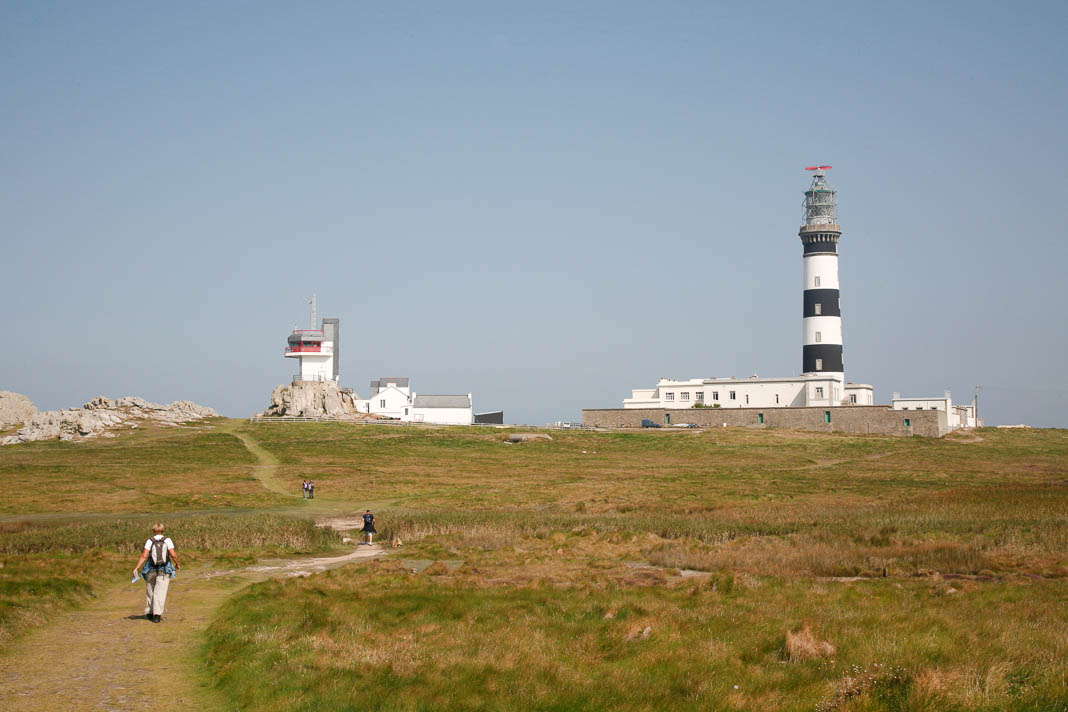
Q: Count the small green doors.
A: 4